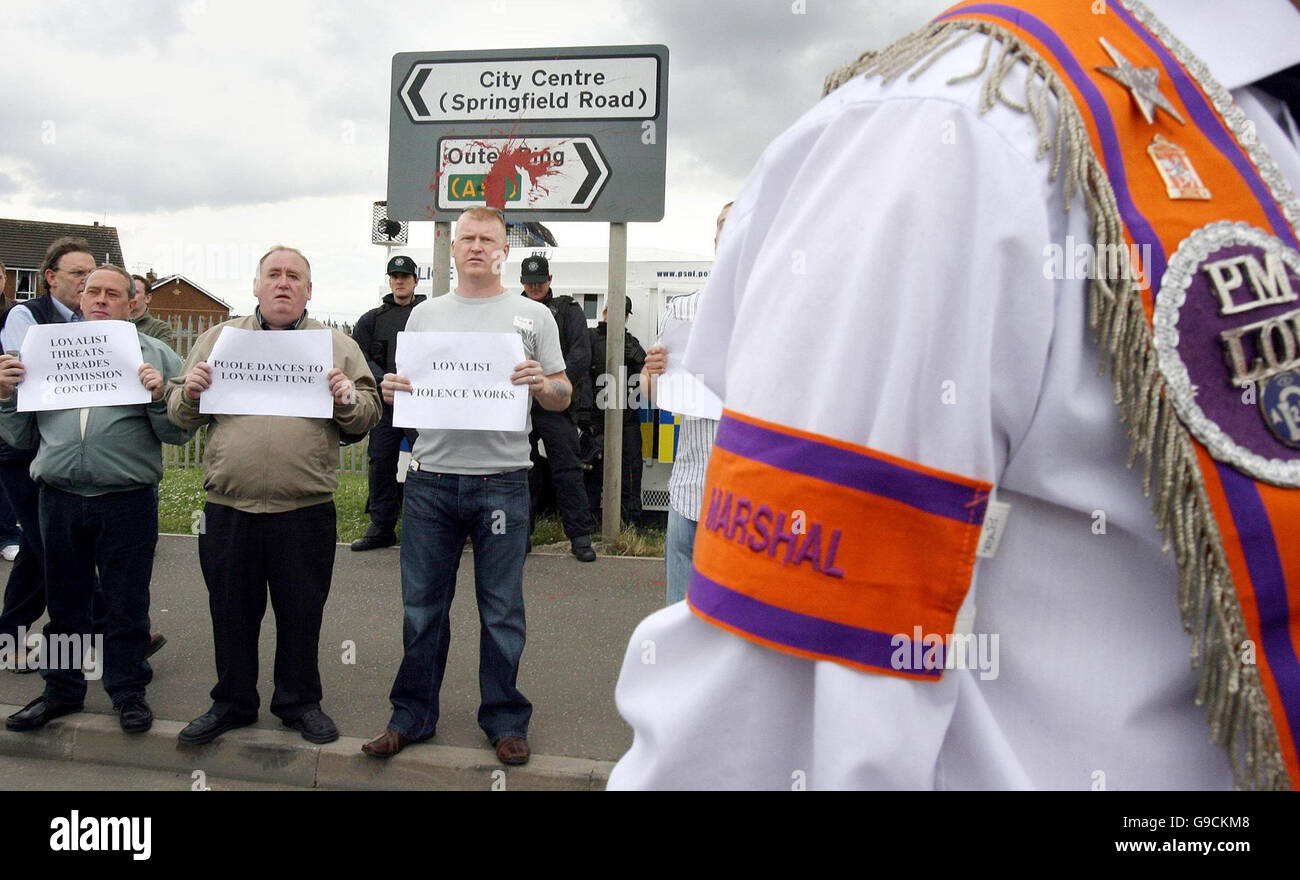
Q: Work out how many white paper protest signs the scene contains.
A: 4